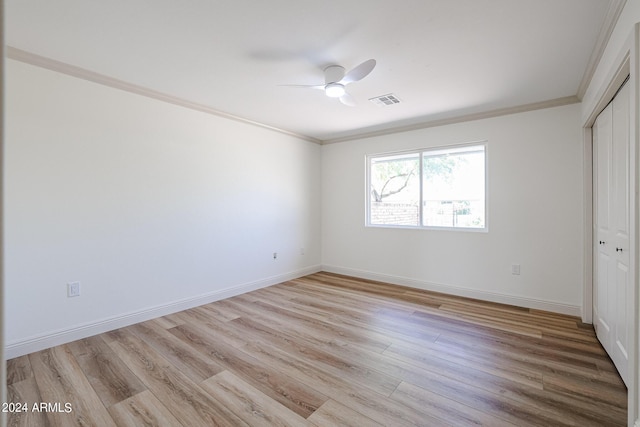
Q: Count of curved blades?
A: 3